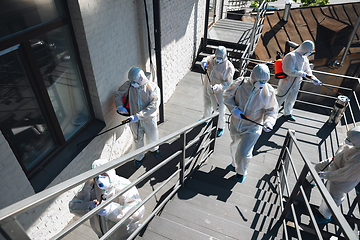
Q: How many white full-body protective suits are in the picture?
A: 6